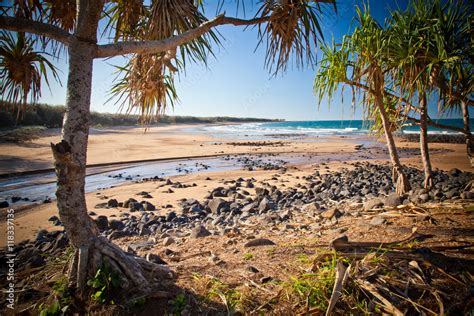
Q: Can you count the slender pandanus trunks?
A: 3